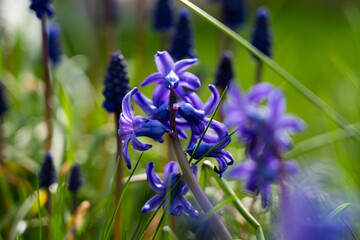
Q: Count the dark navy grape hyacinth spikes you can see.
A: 11